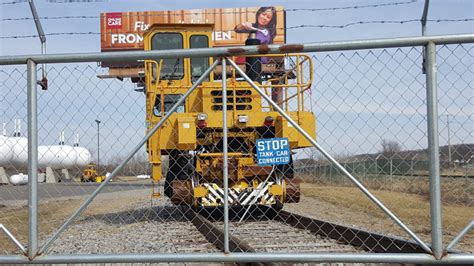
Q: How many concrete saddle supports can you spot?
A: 3